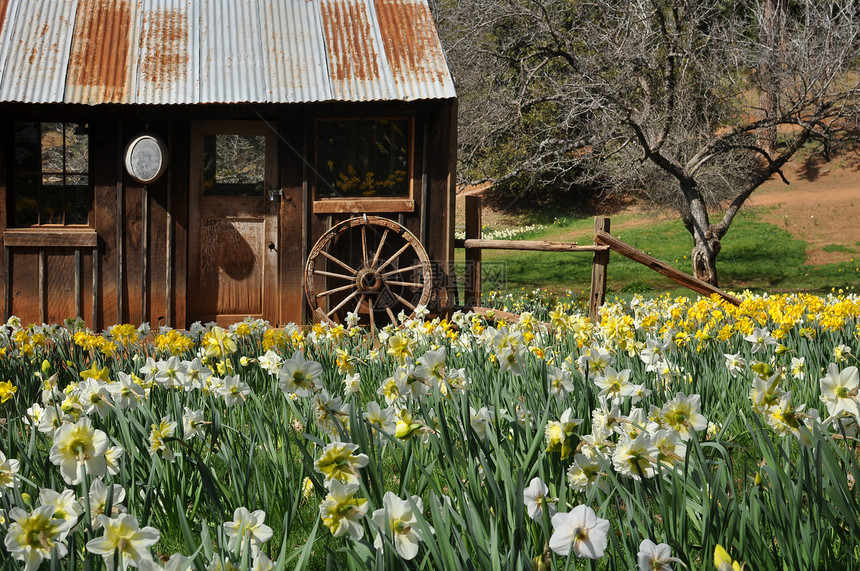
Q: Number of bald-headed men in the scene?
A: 0